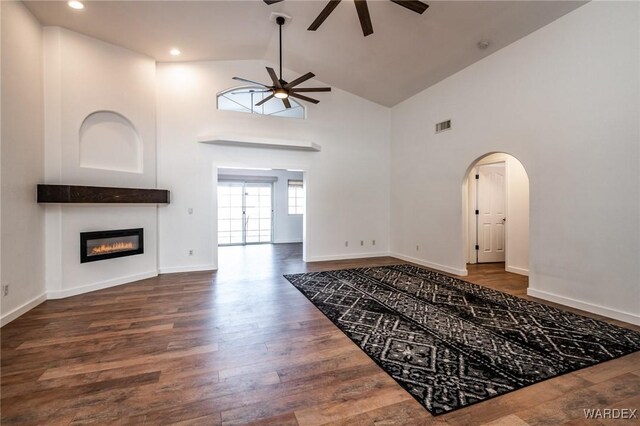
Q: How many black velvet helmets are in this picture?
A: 0